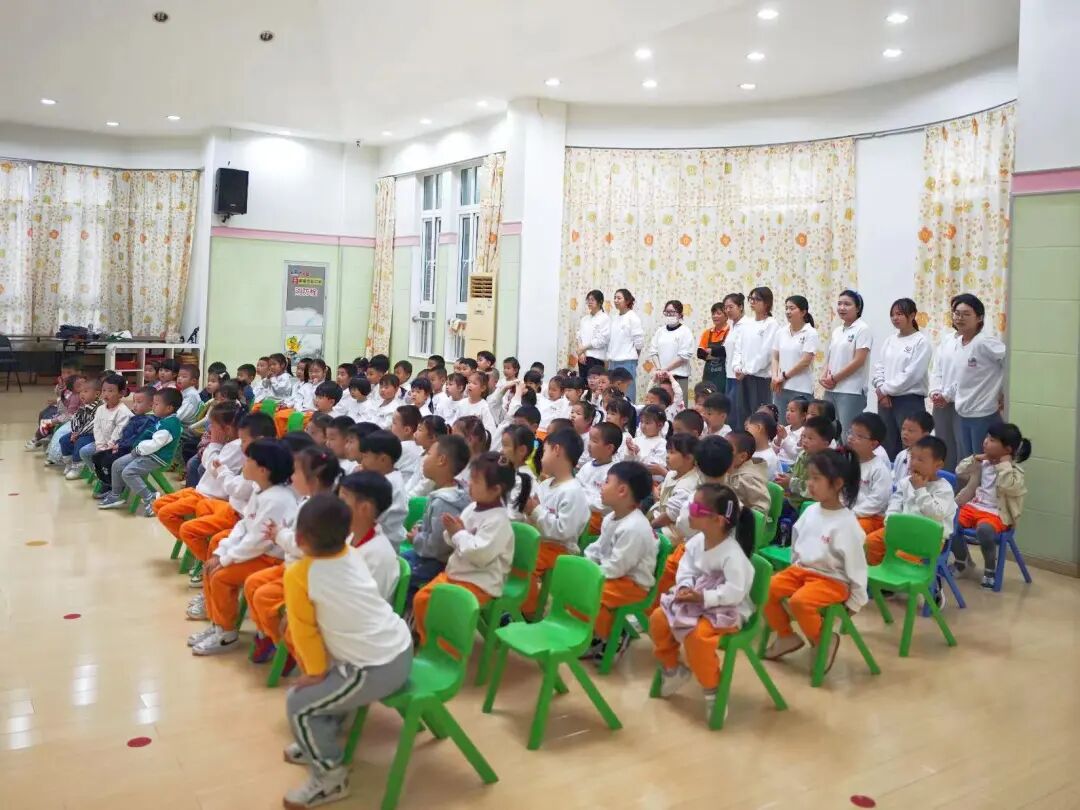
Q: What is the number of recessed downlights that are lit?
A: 15